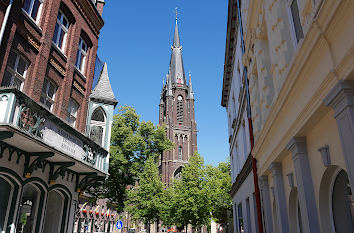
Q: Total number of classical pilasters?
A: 4